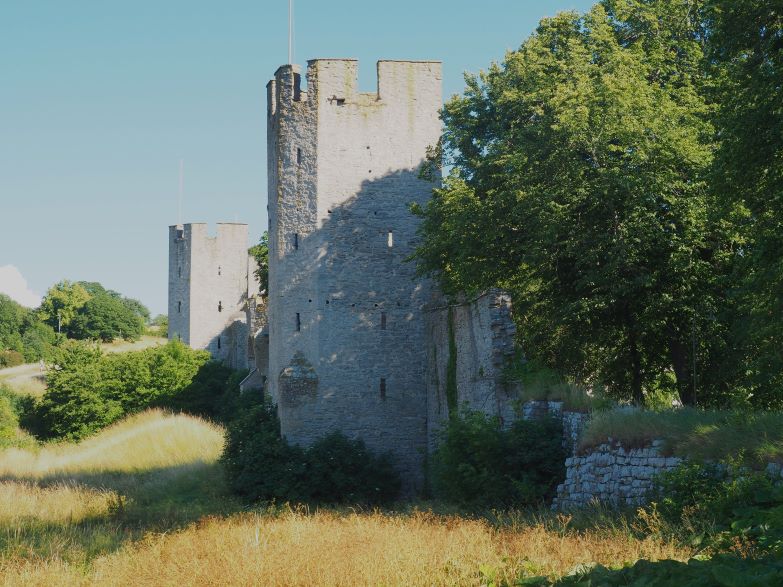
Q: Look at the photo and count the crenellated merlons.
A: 7